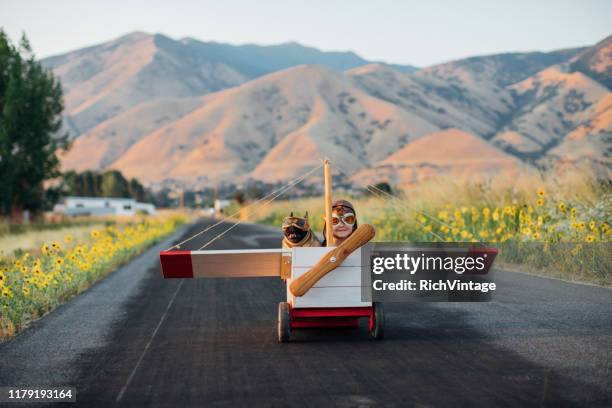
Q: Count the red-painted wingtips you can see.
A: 2